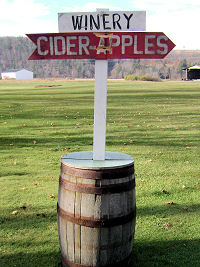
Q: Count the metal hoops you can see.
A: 4